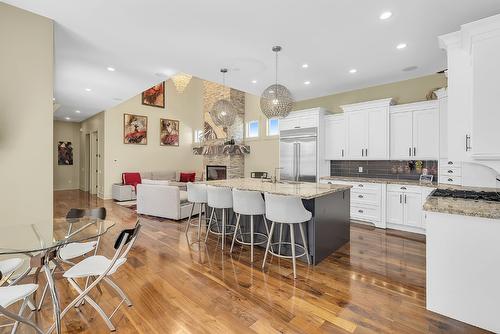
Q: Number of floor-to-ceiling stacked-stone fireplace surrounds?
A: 1